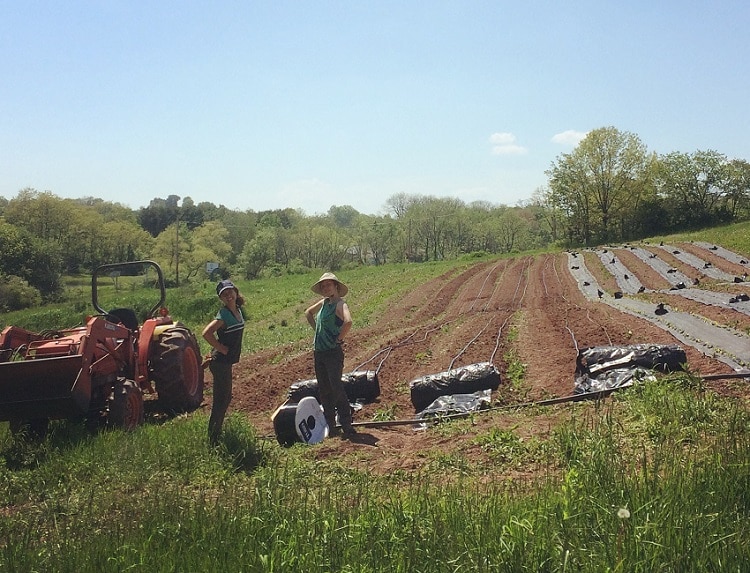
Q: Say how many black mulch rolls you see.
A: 3